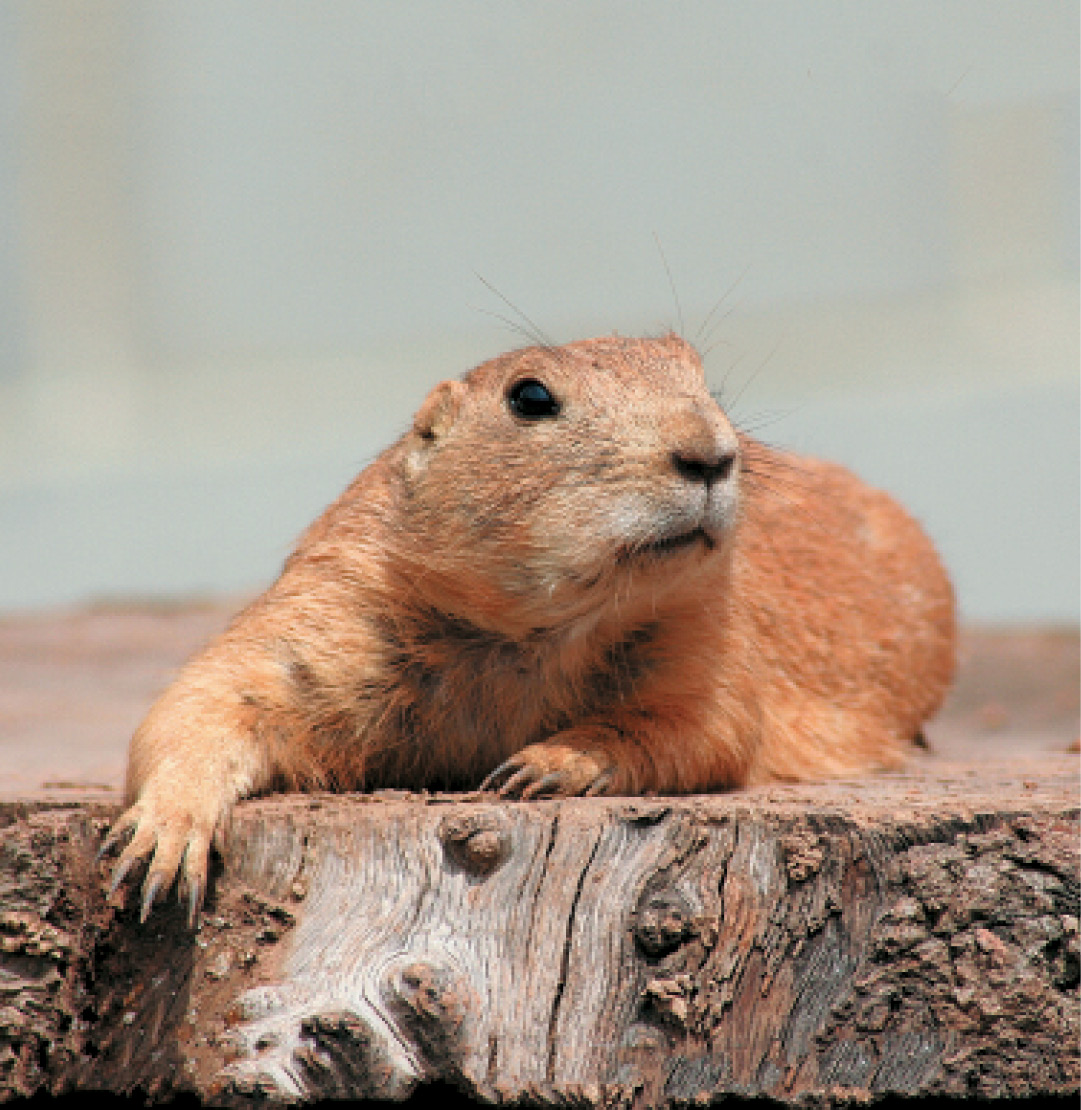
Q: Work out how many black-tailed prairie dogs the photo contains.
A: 1